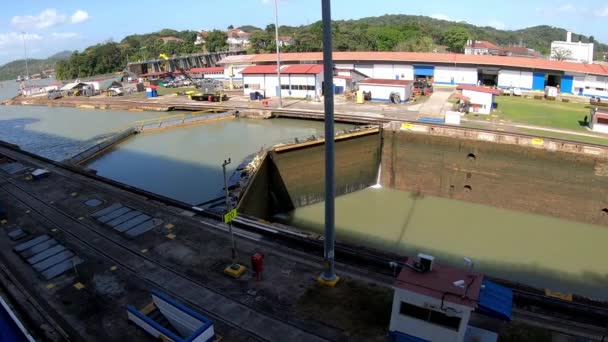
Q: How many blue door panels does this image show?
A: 3